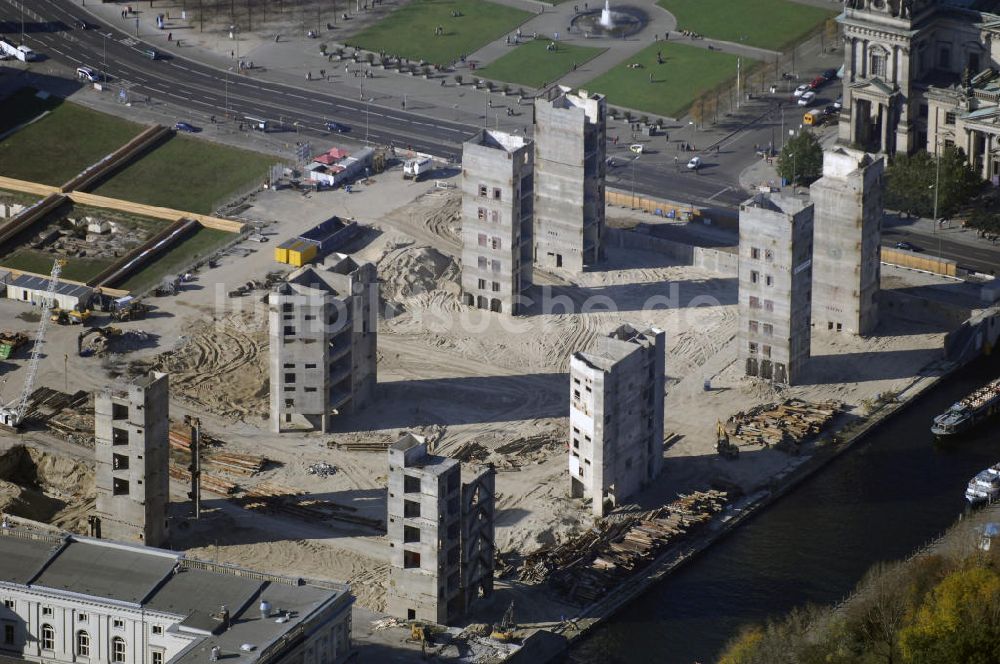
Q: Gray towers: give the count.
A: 8